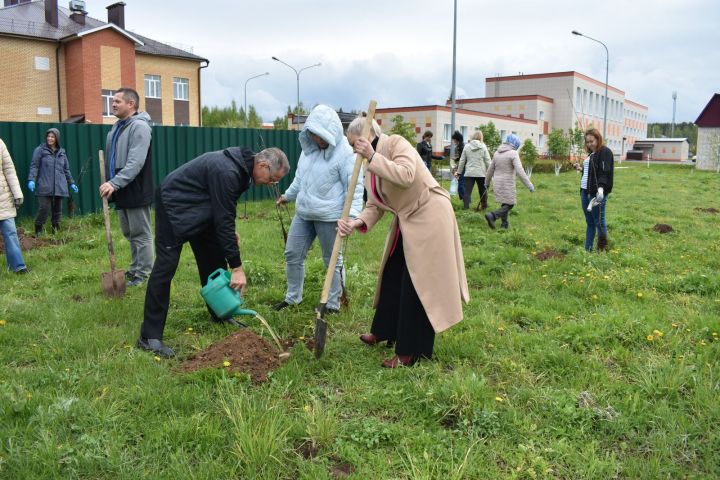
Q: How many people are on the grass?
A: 11